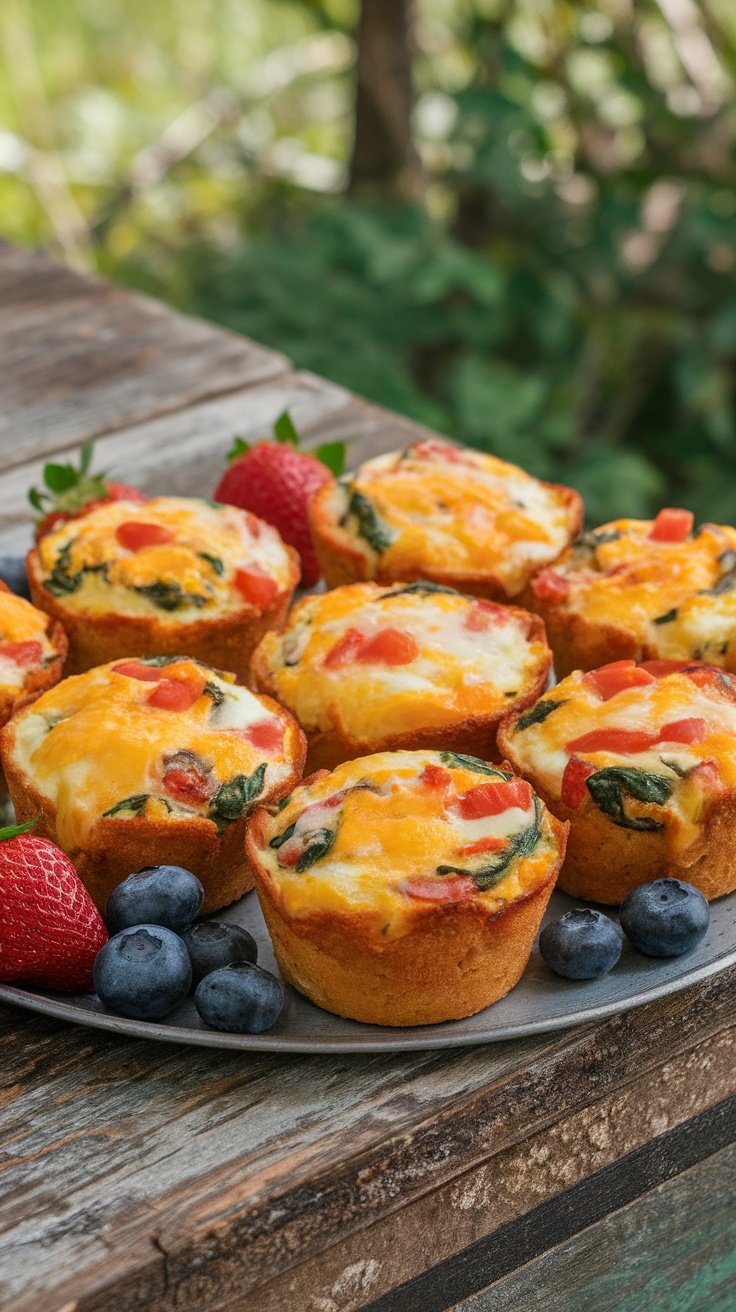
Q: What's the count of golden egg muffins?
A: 8